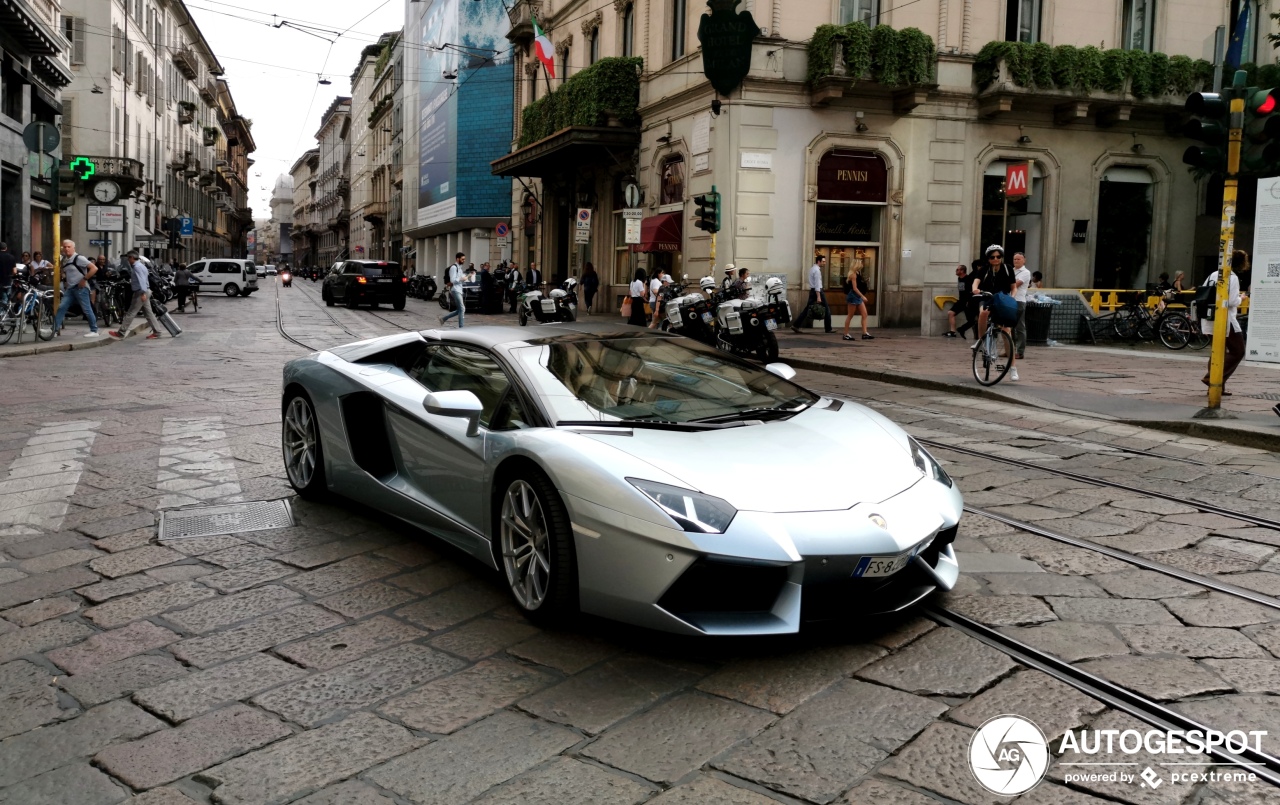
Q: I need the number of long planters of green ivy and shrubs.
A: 3